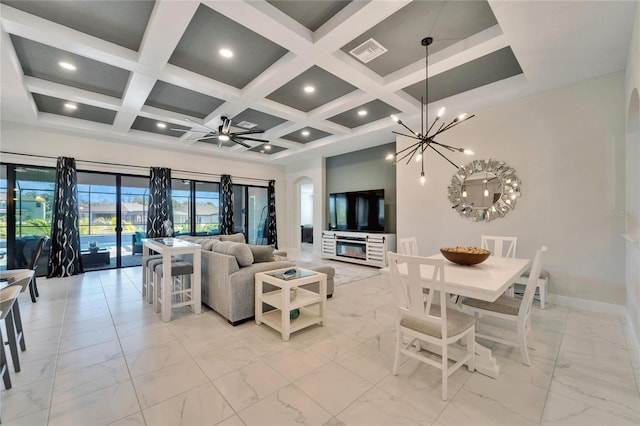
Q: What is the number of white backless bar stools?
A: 3